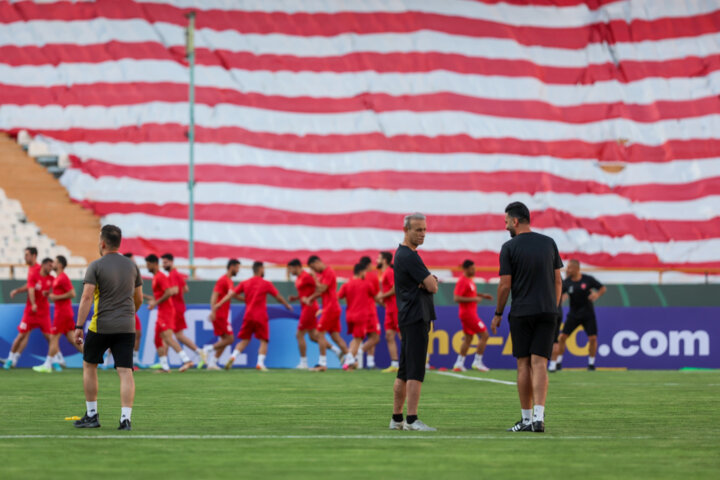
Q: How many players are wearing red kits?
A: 14